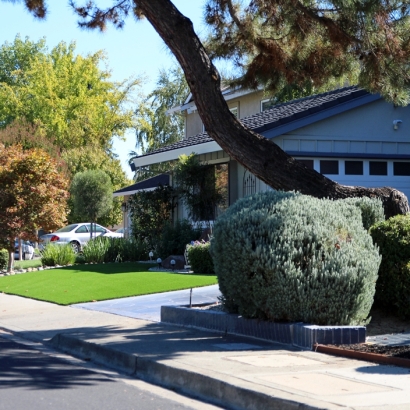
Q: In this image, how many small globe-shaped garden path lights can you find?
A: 3